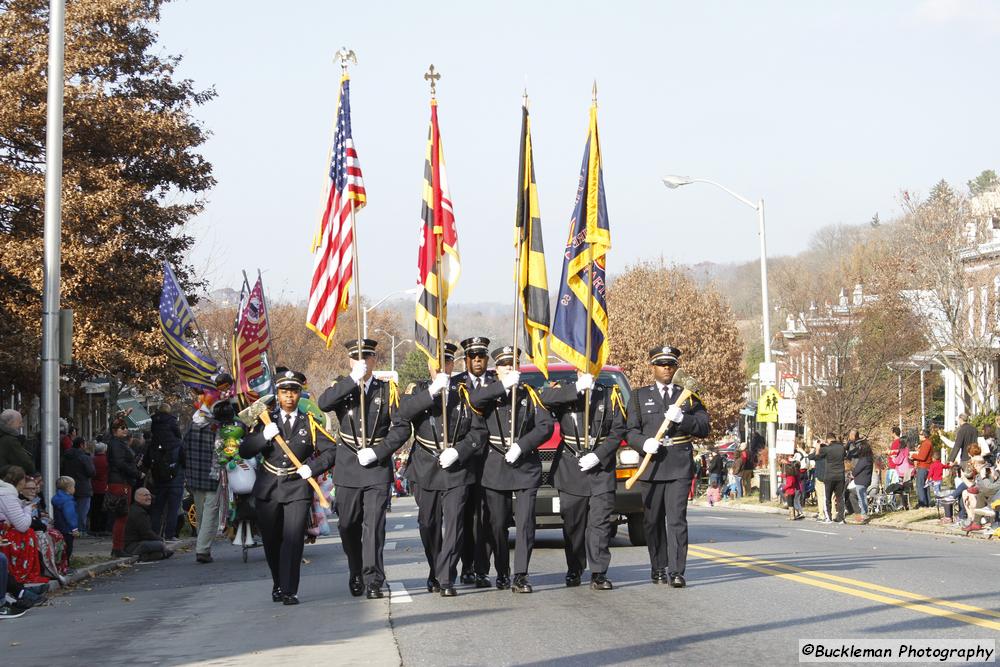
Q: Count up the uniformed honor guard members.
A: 7